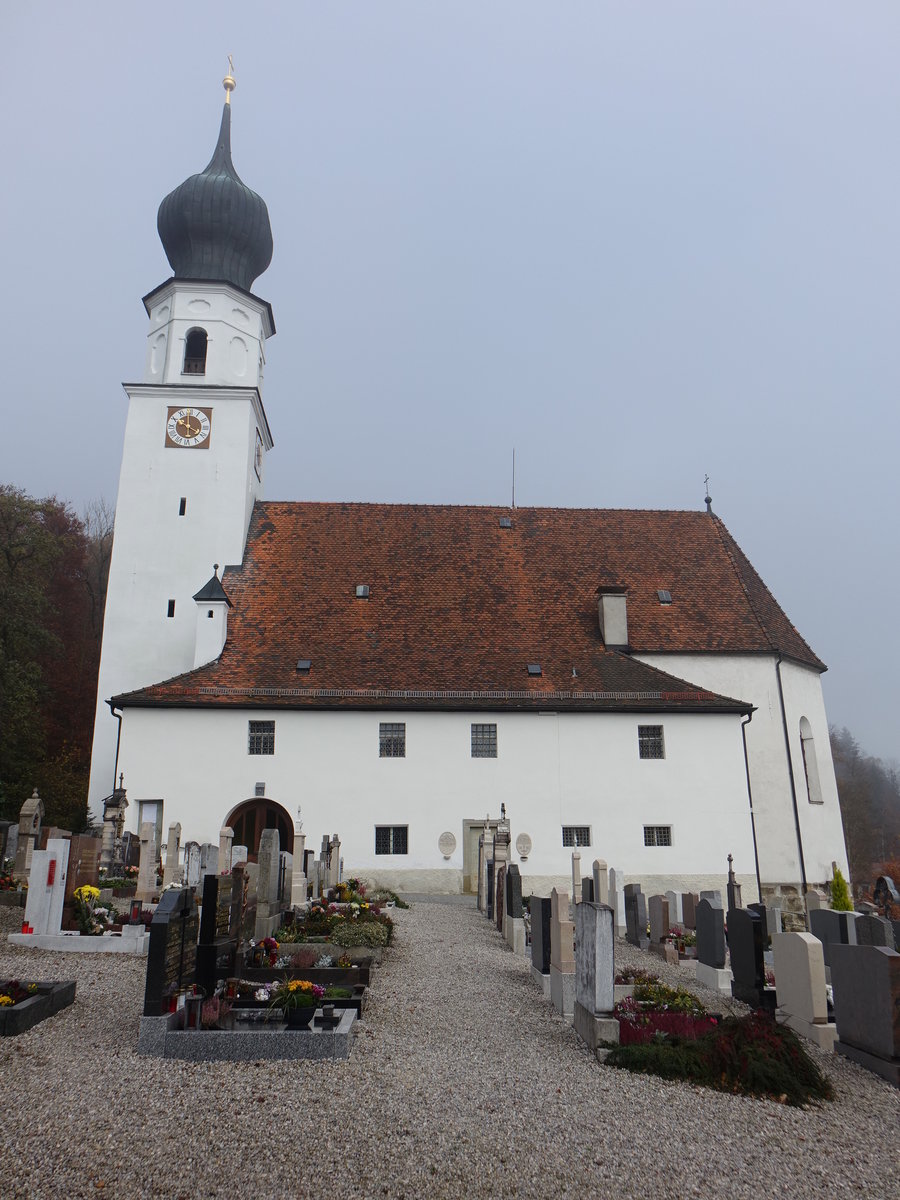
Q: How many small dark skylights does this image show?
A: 5